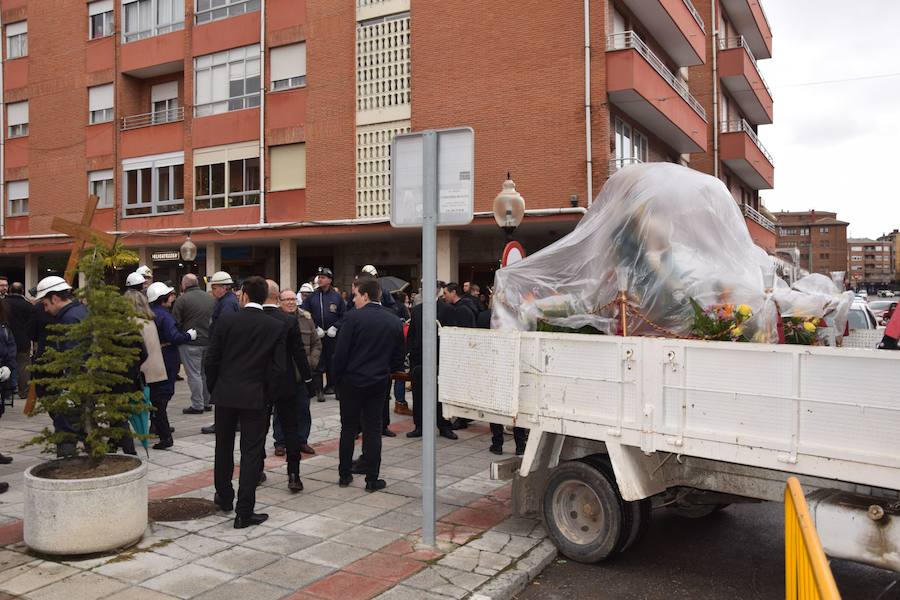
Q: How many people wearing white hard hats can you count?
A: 7